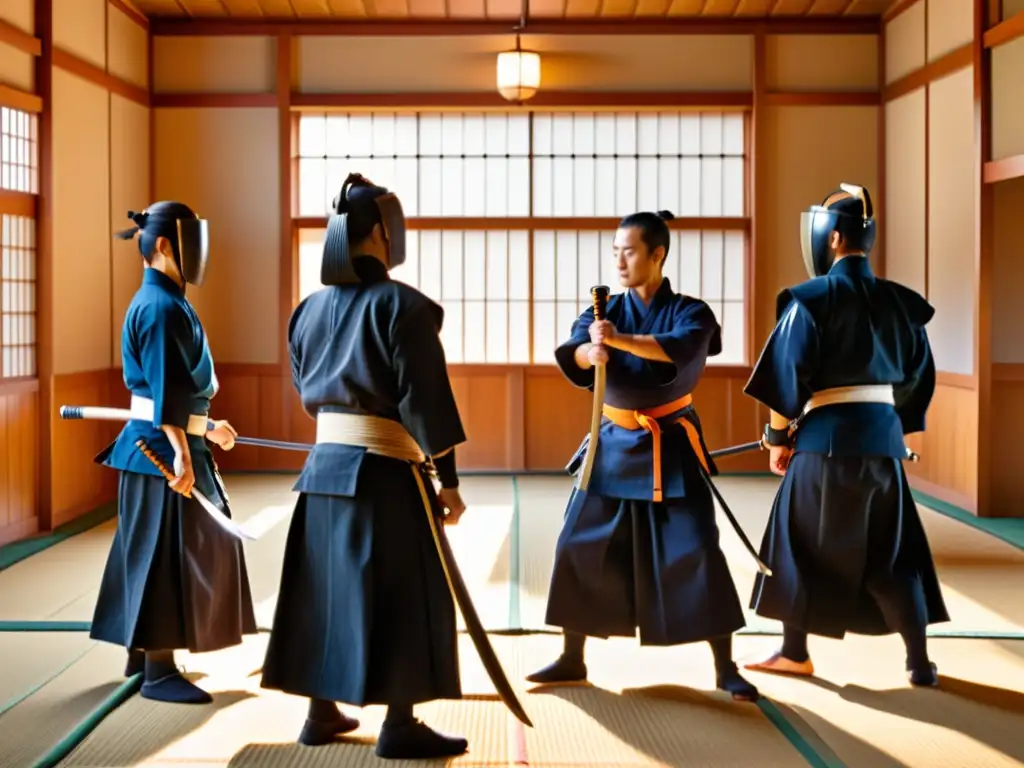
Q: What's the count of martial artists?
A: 4